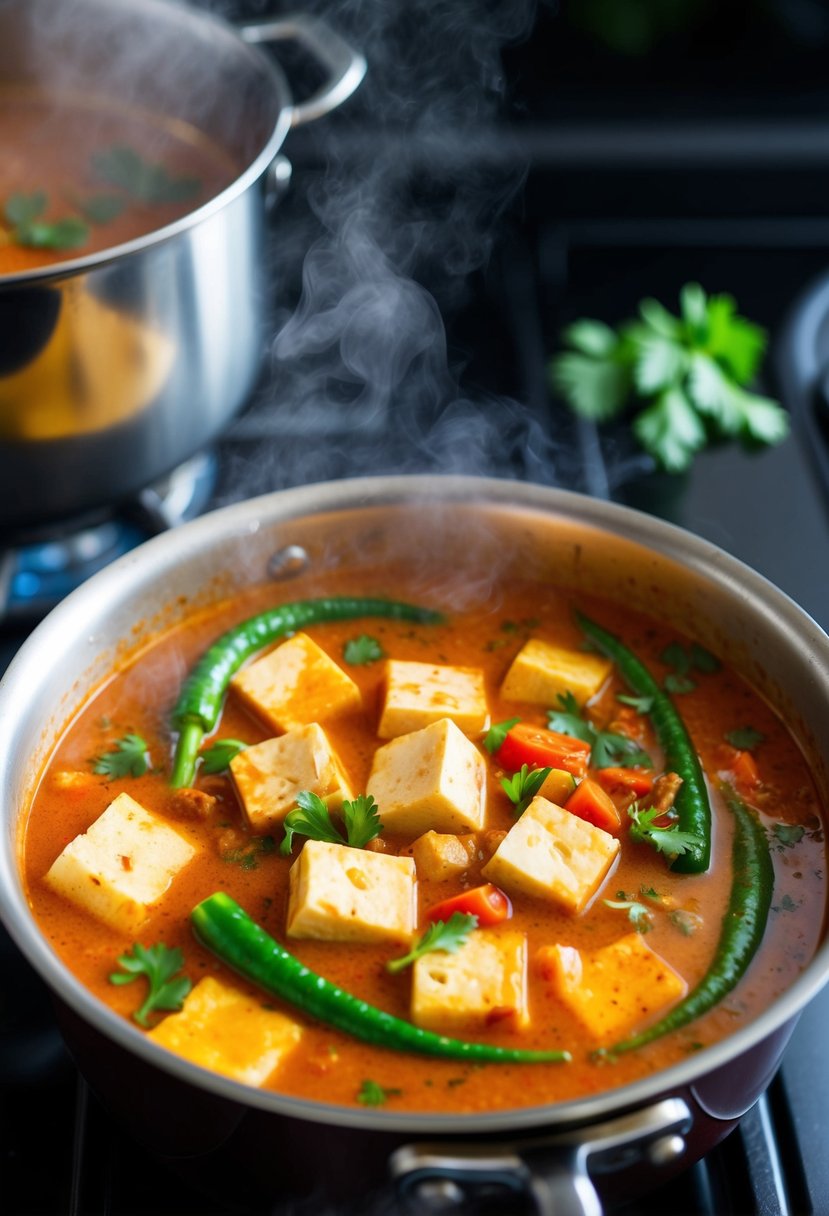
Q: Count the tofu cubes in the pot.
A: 11